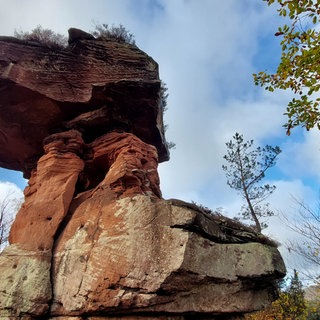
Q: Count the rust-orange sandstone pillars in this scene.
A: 2